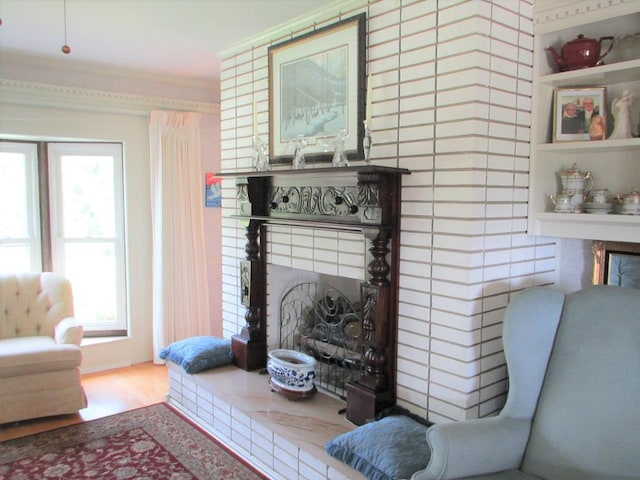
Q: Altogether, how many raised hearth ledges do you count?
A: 1